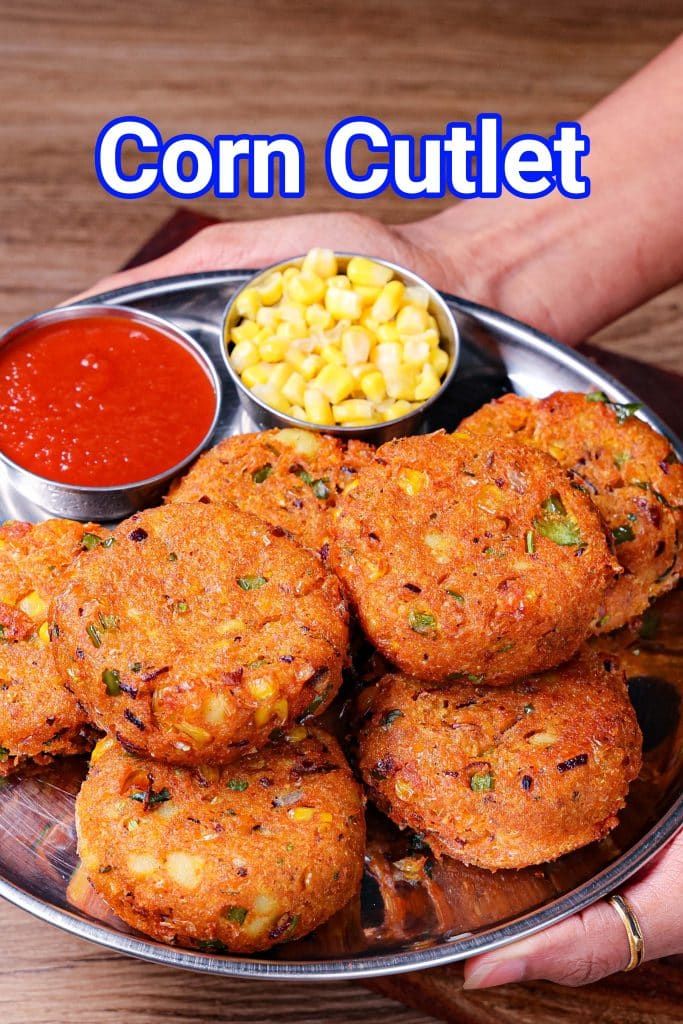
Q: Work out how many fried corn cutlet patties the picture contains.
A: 7